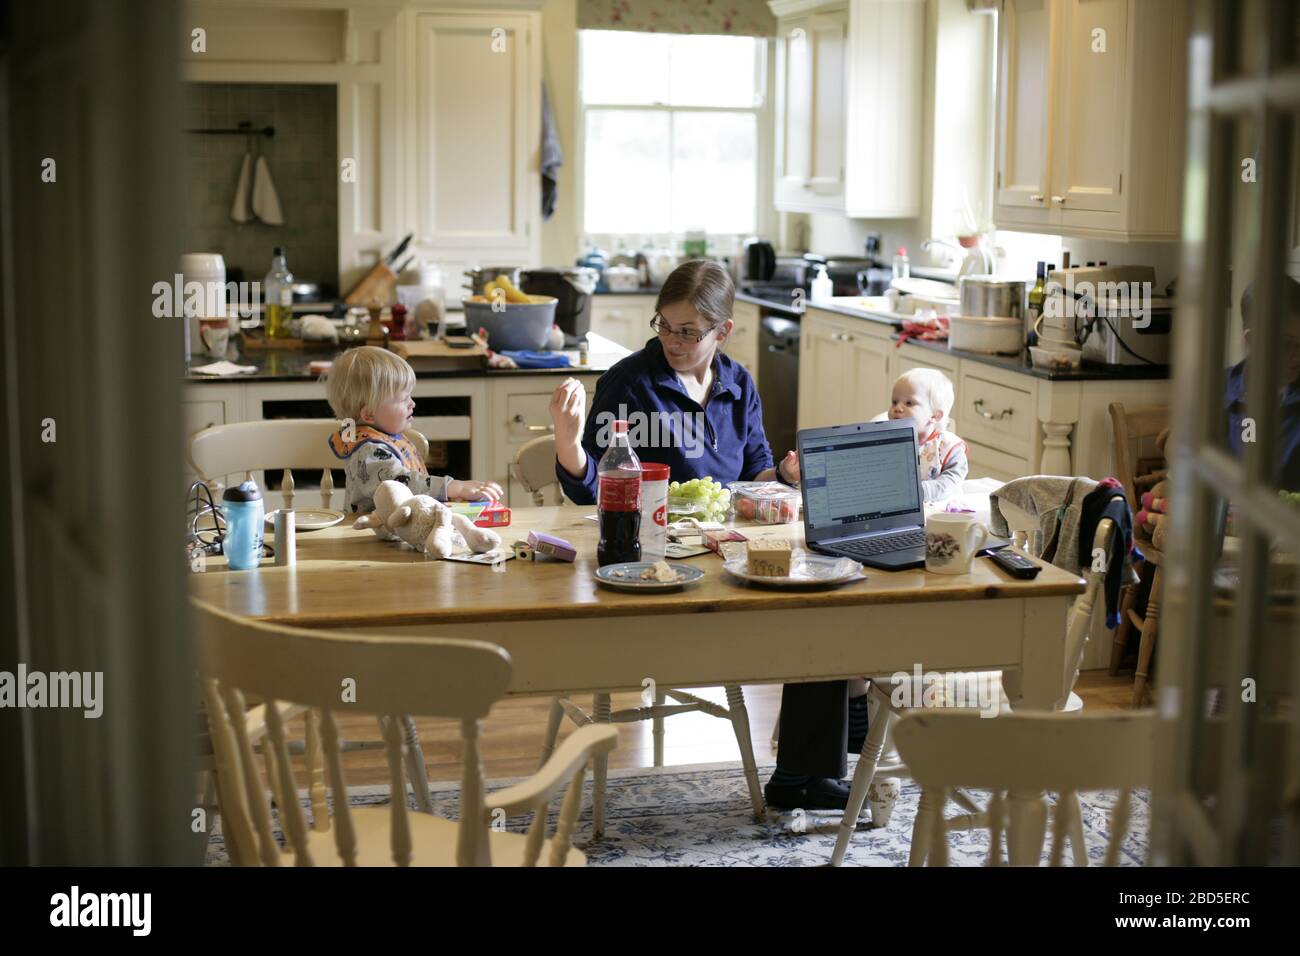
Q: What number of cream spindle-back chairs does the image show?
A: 5